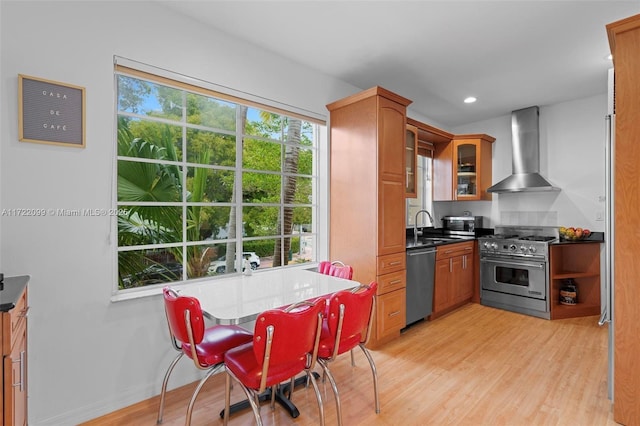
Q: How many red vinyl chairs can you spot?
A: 4